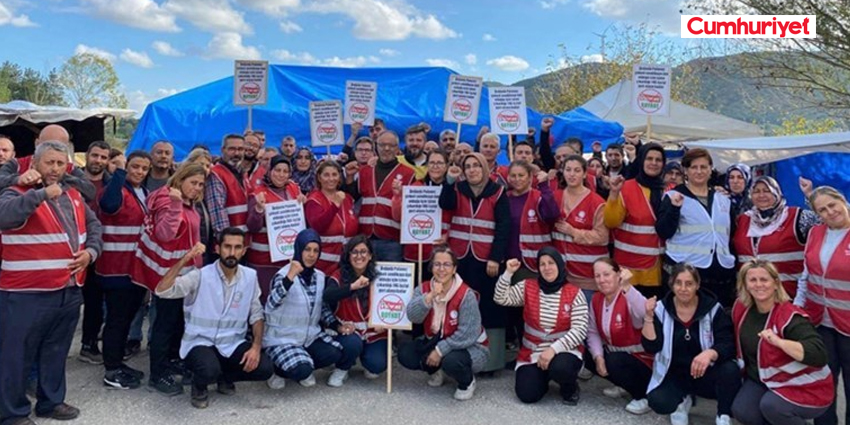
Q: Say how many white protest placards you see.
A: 9